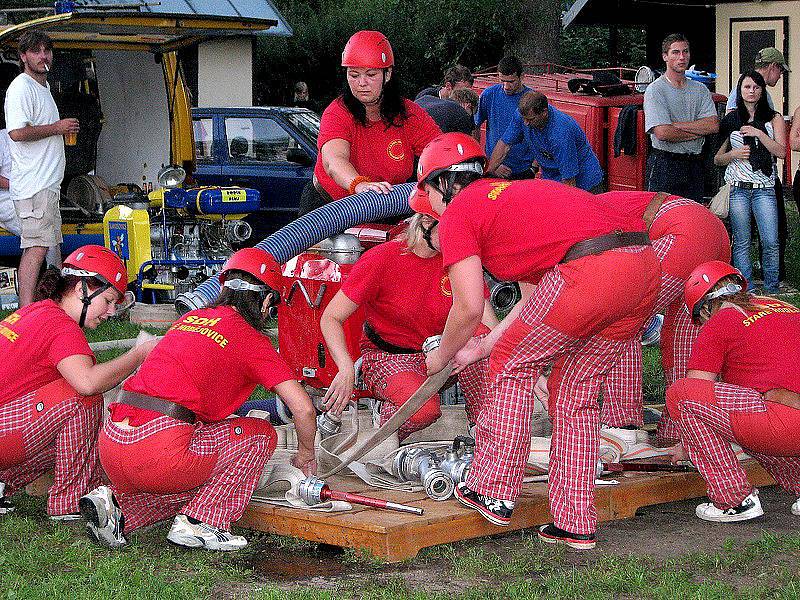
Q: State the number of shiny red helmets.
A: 6